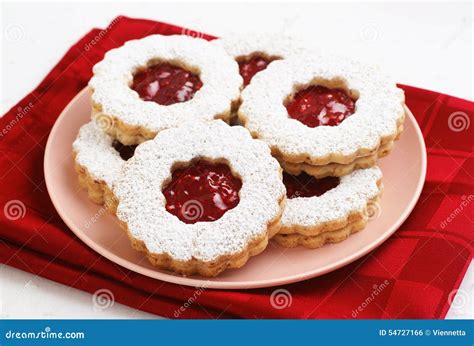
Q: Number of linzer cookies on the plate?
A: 6